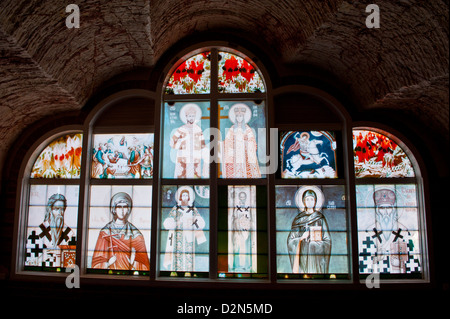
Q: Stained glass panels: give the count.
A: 14